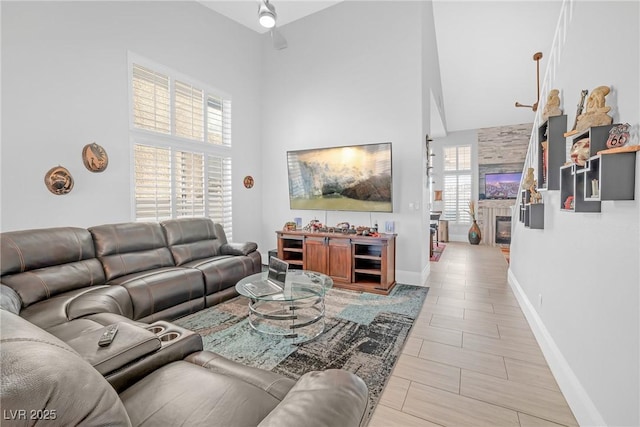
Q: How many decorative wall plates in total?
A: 3